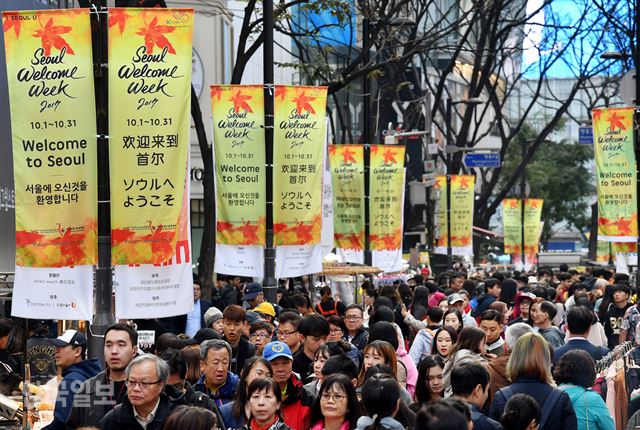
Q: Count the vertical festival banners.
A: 11